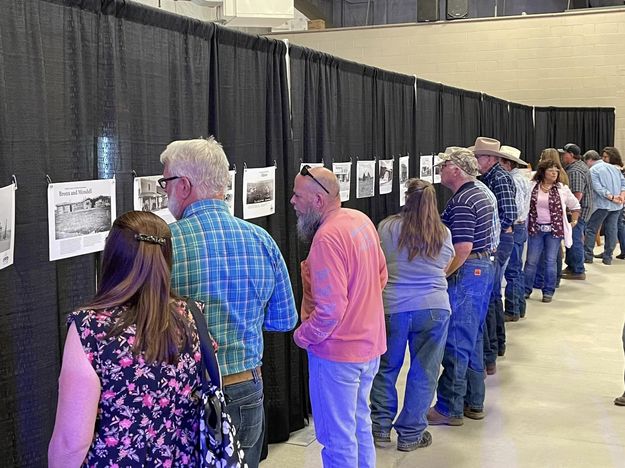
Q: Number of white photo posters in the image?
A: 12